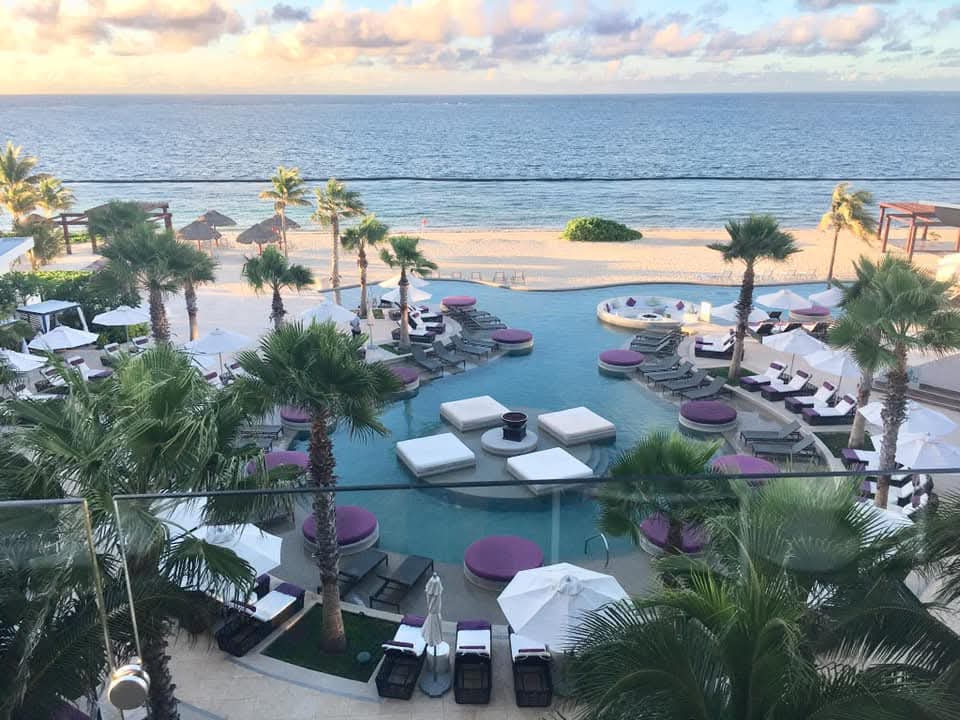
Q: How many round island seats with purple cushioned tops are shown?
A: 12